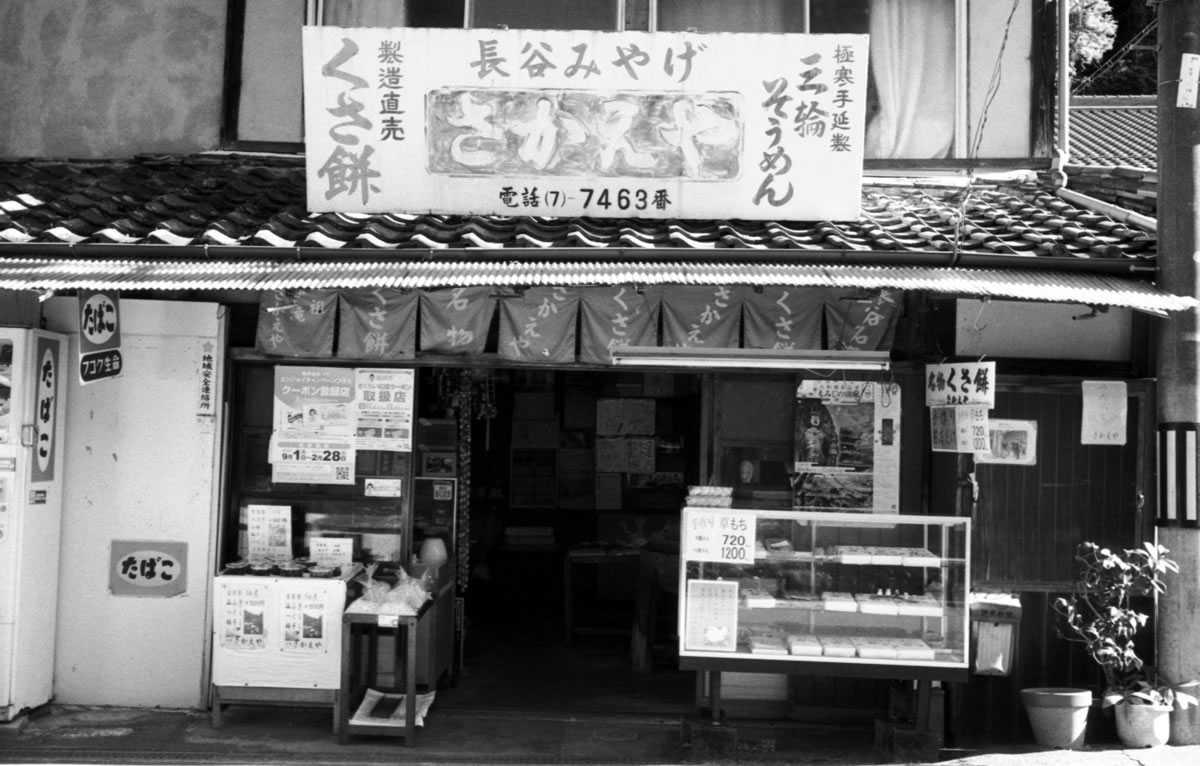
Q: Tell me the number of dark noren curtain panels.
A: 8